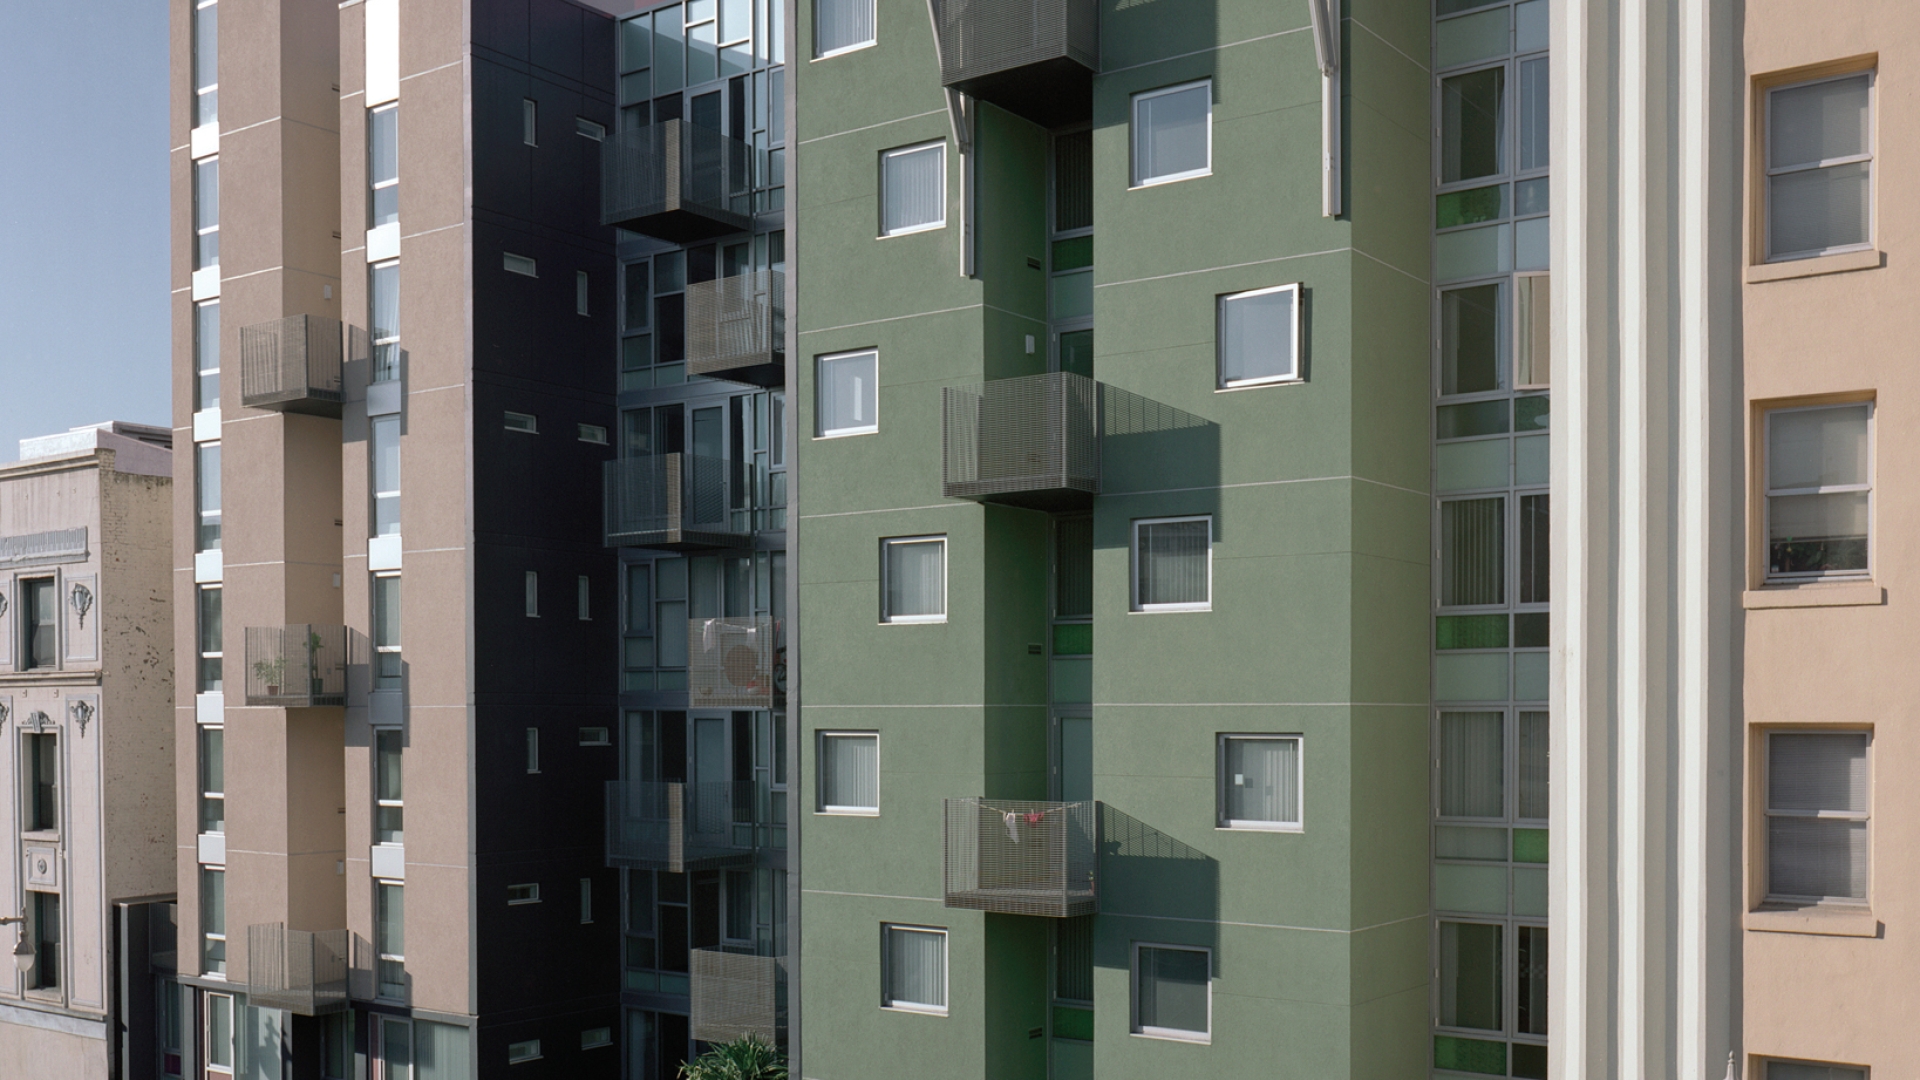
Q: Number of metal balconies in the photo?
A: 12